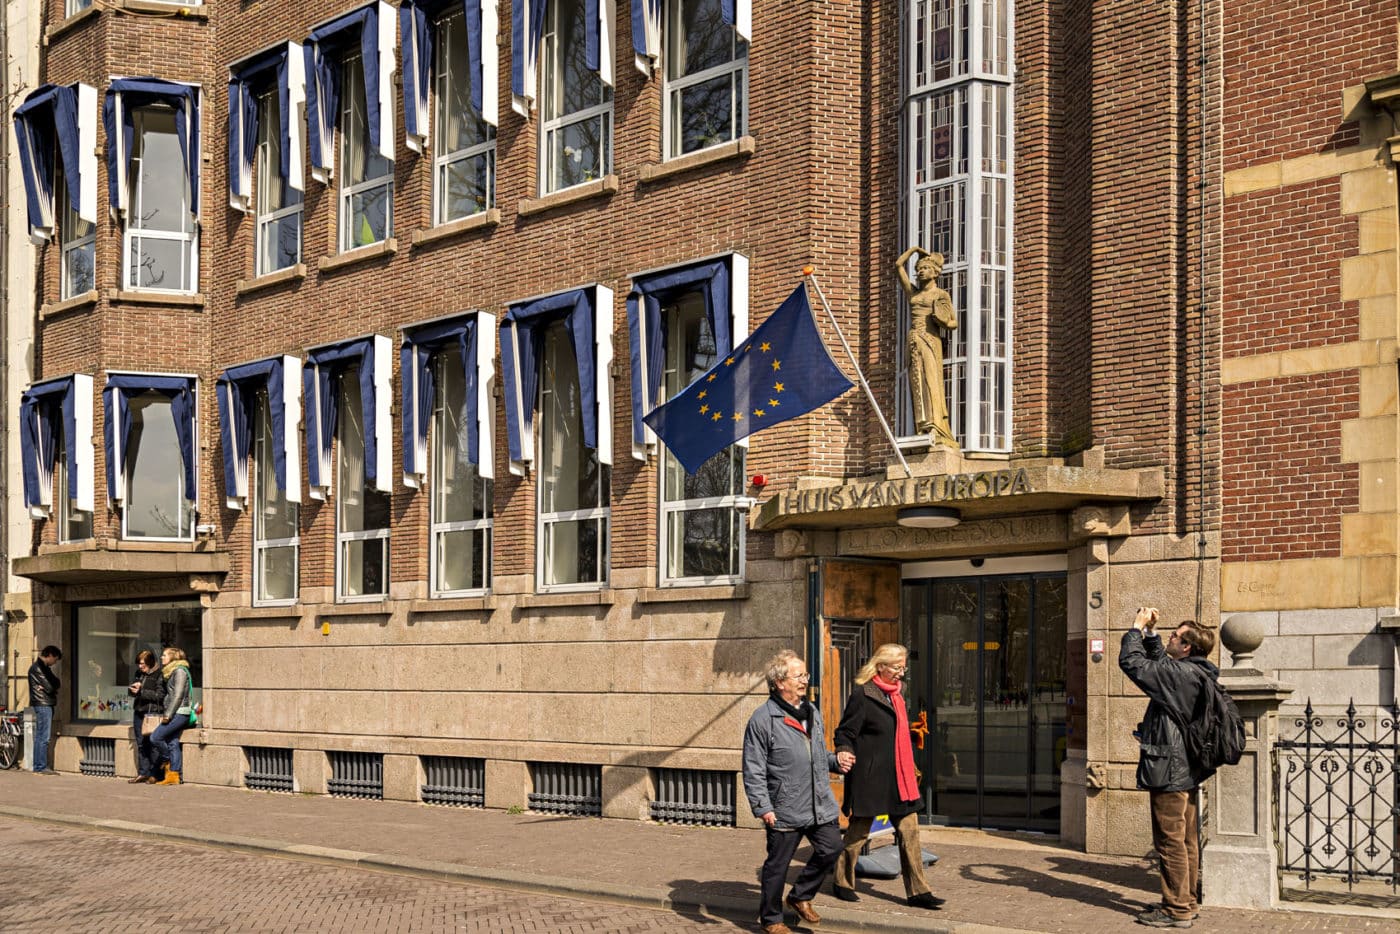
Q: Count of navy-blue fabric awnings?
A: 14